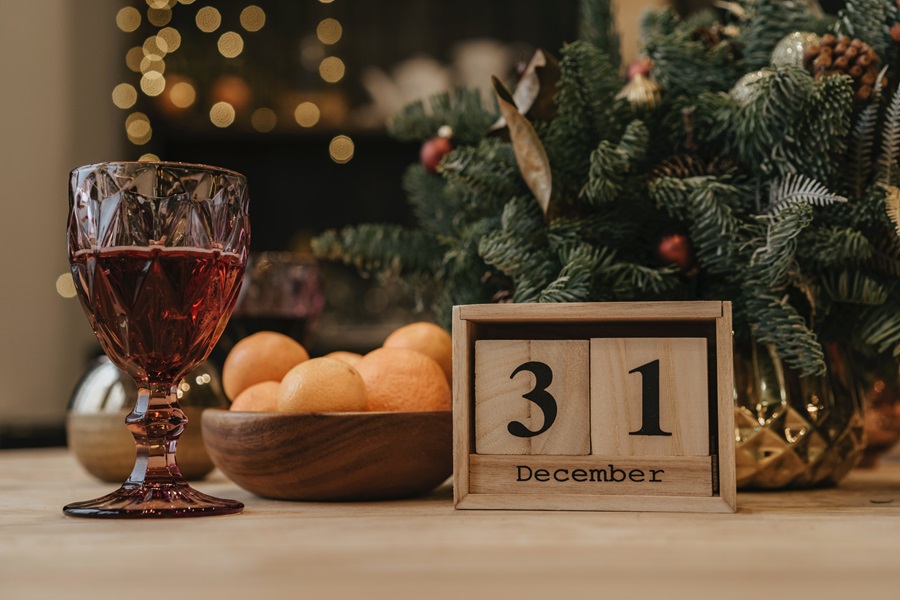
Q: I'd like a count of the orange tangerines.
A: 6